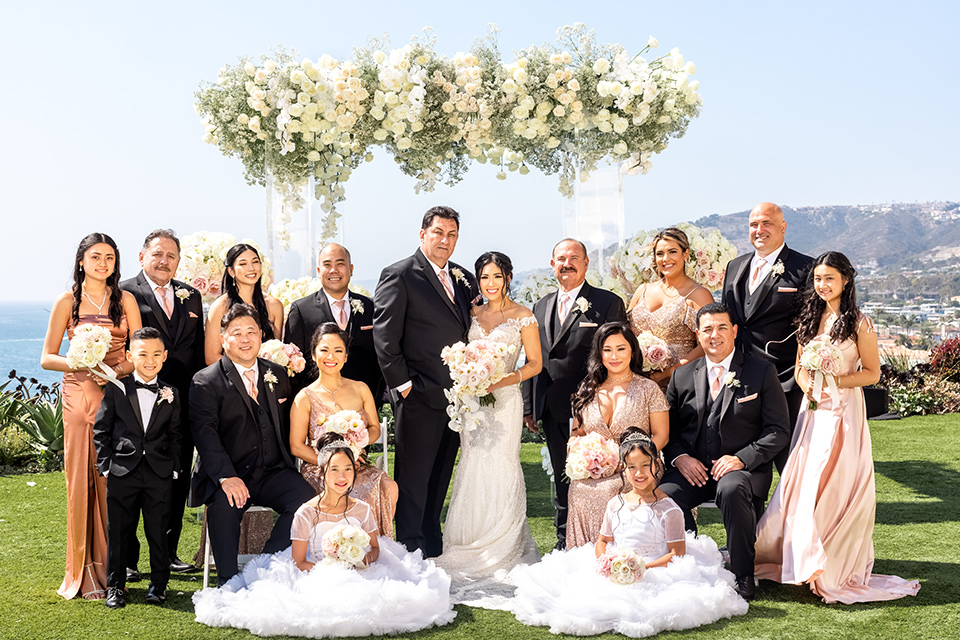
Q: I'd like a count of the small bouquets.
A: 8